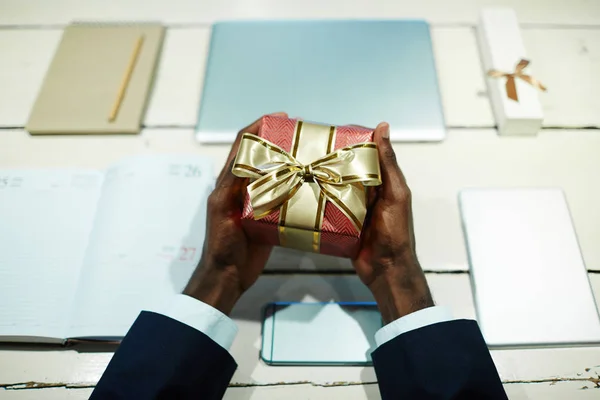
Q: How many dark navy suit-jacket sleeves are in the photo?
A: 2